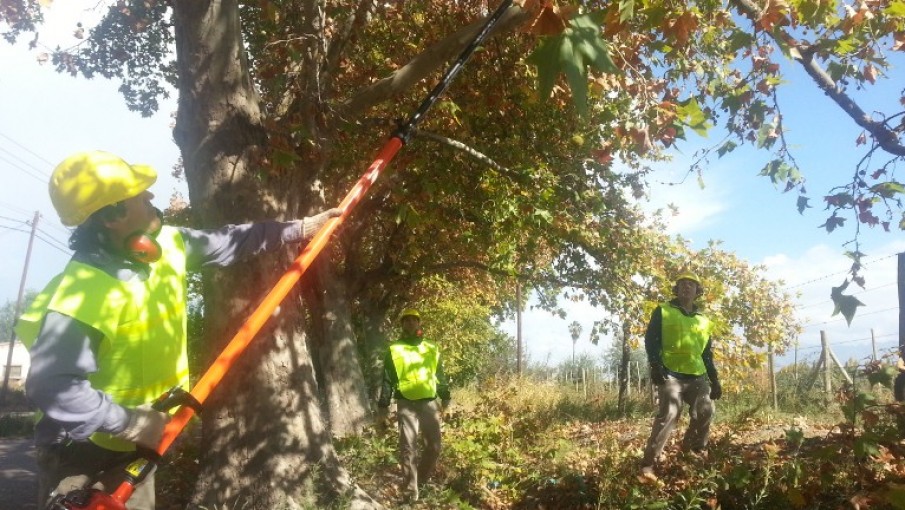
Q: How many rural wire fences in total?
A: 1